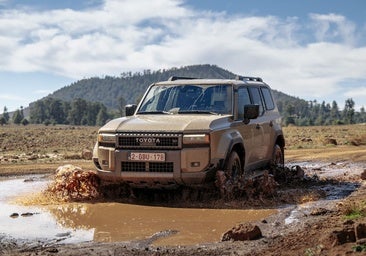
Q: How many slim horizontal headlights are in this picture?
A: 2